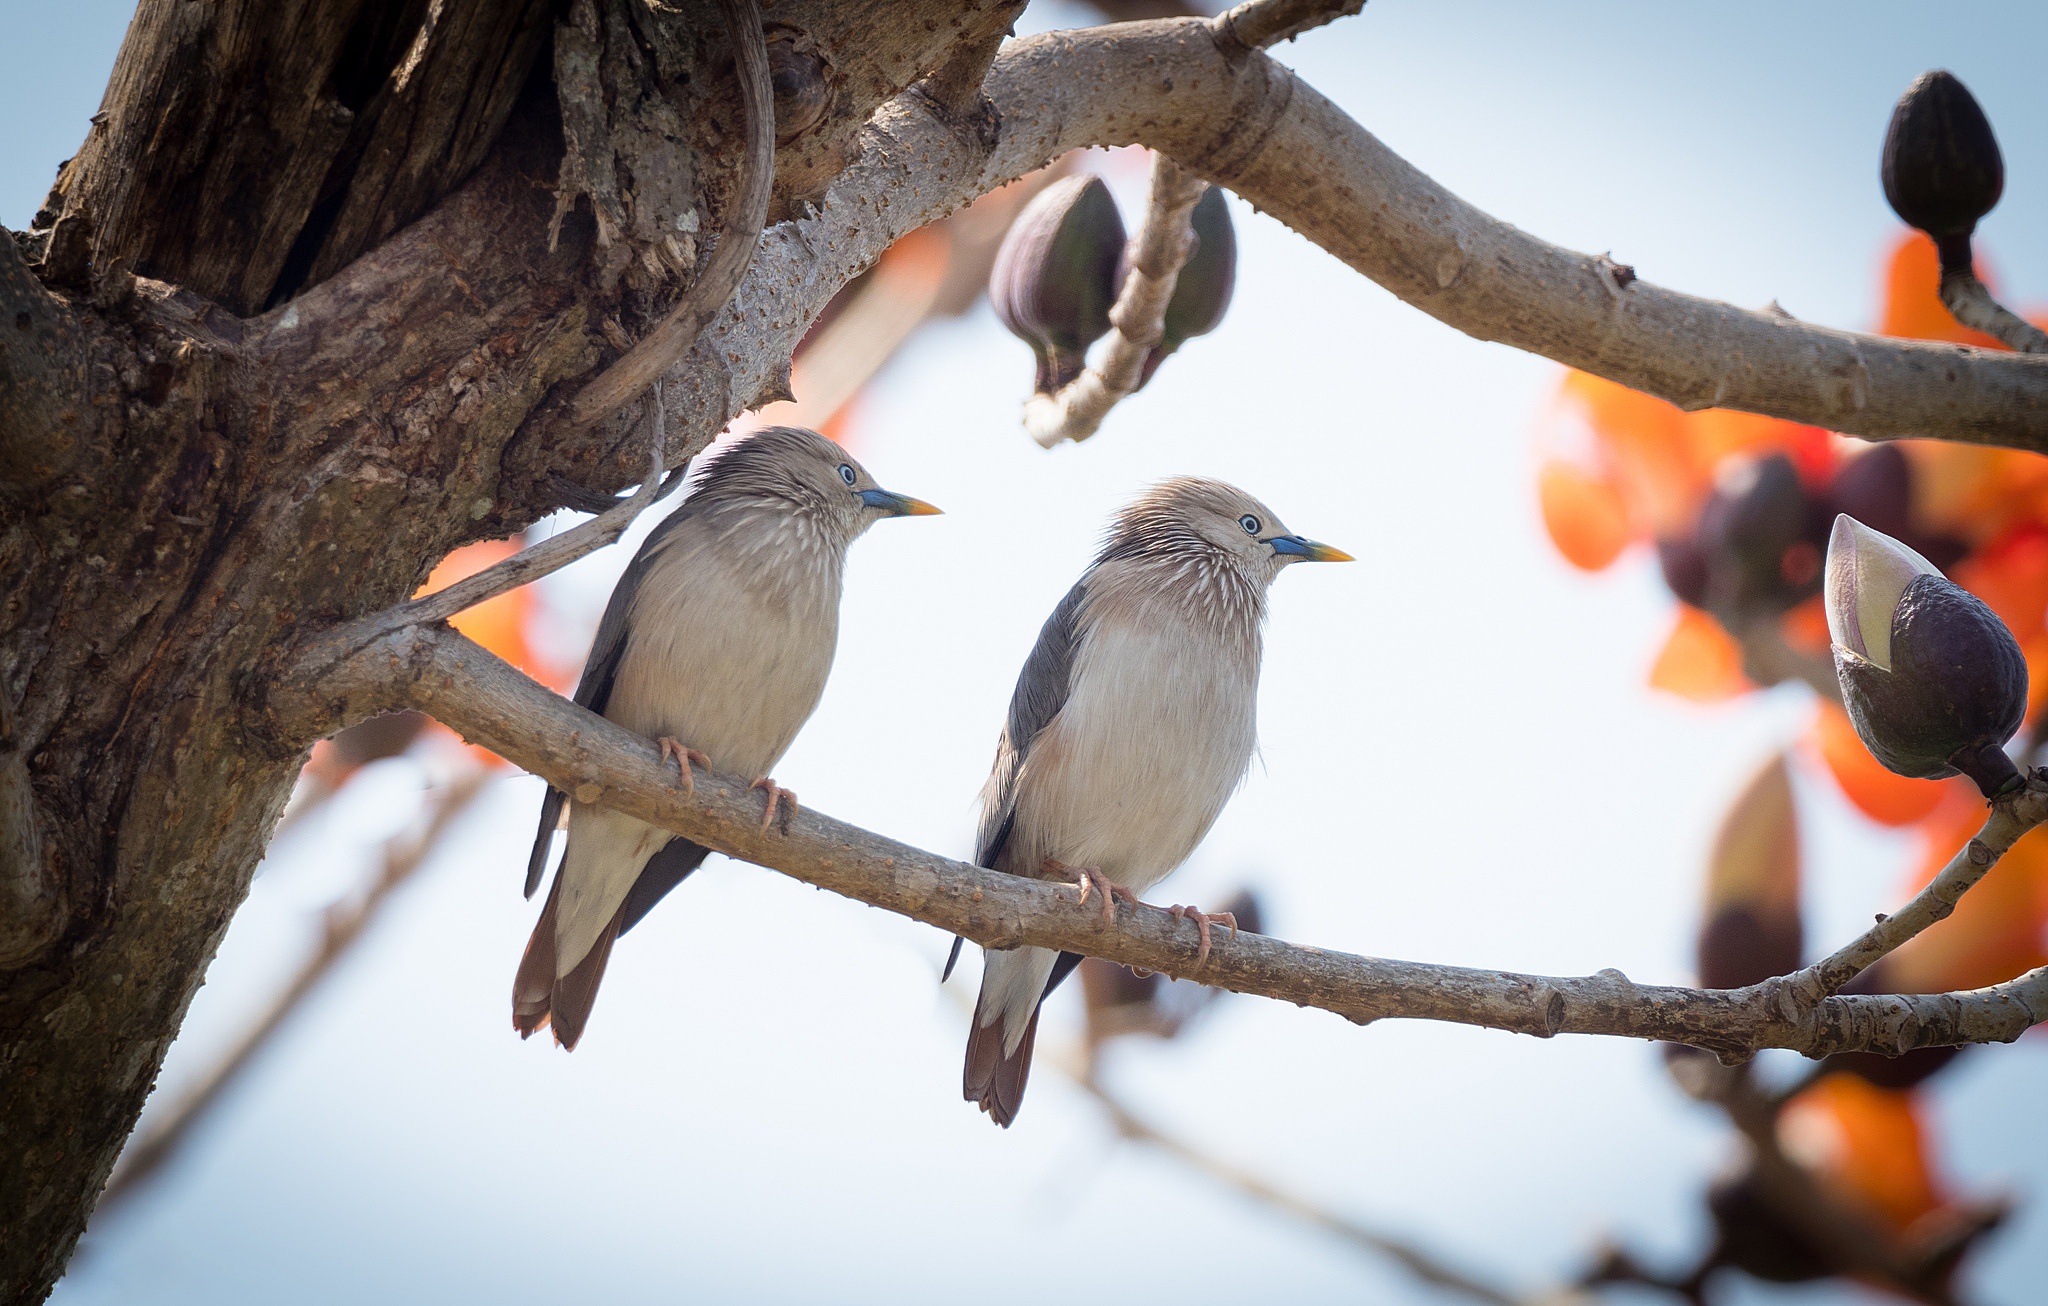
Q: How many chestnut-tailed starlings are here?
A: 2